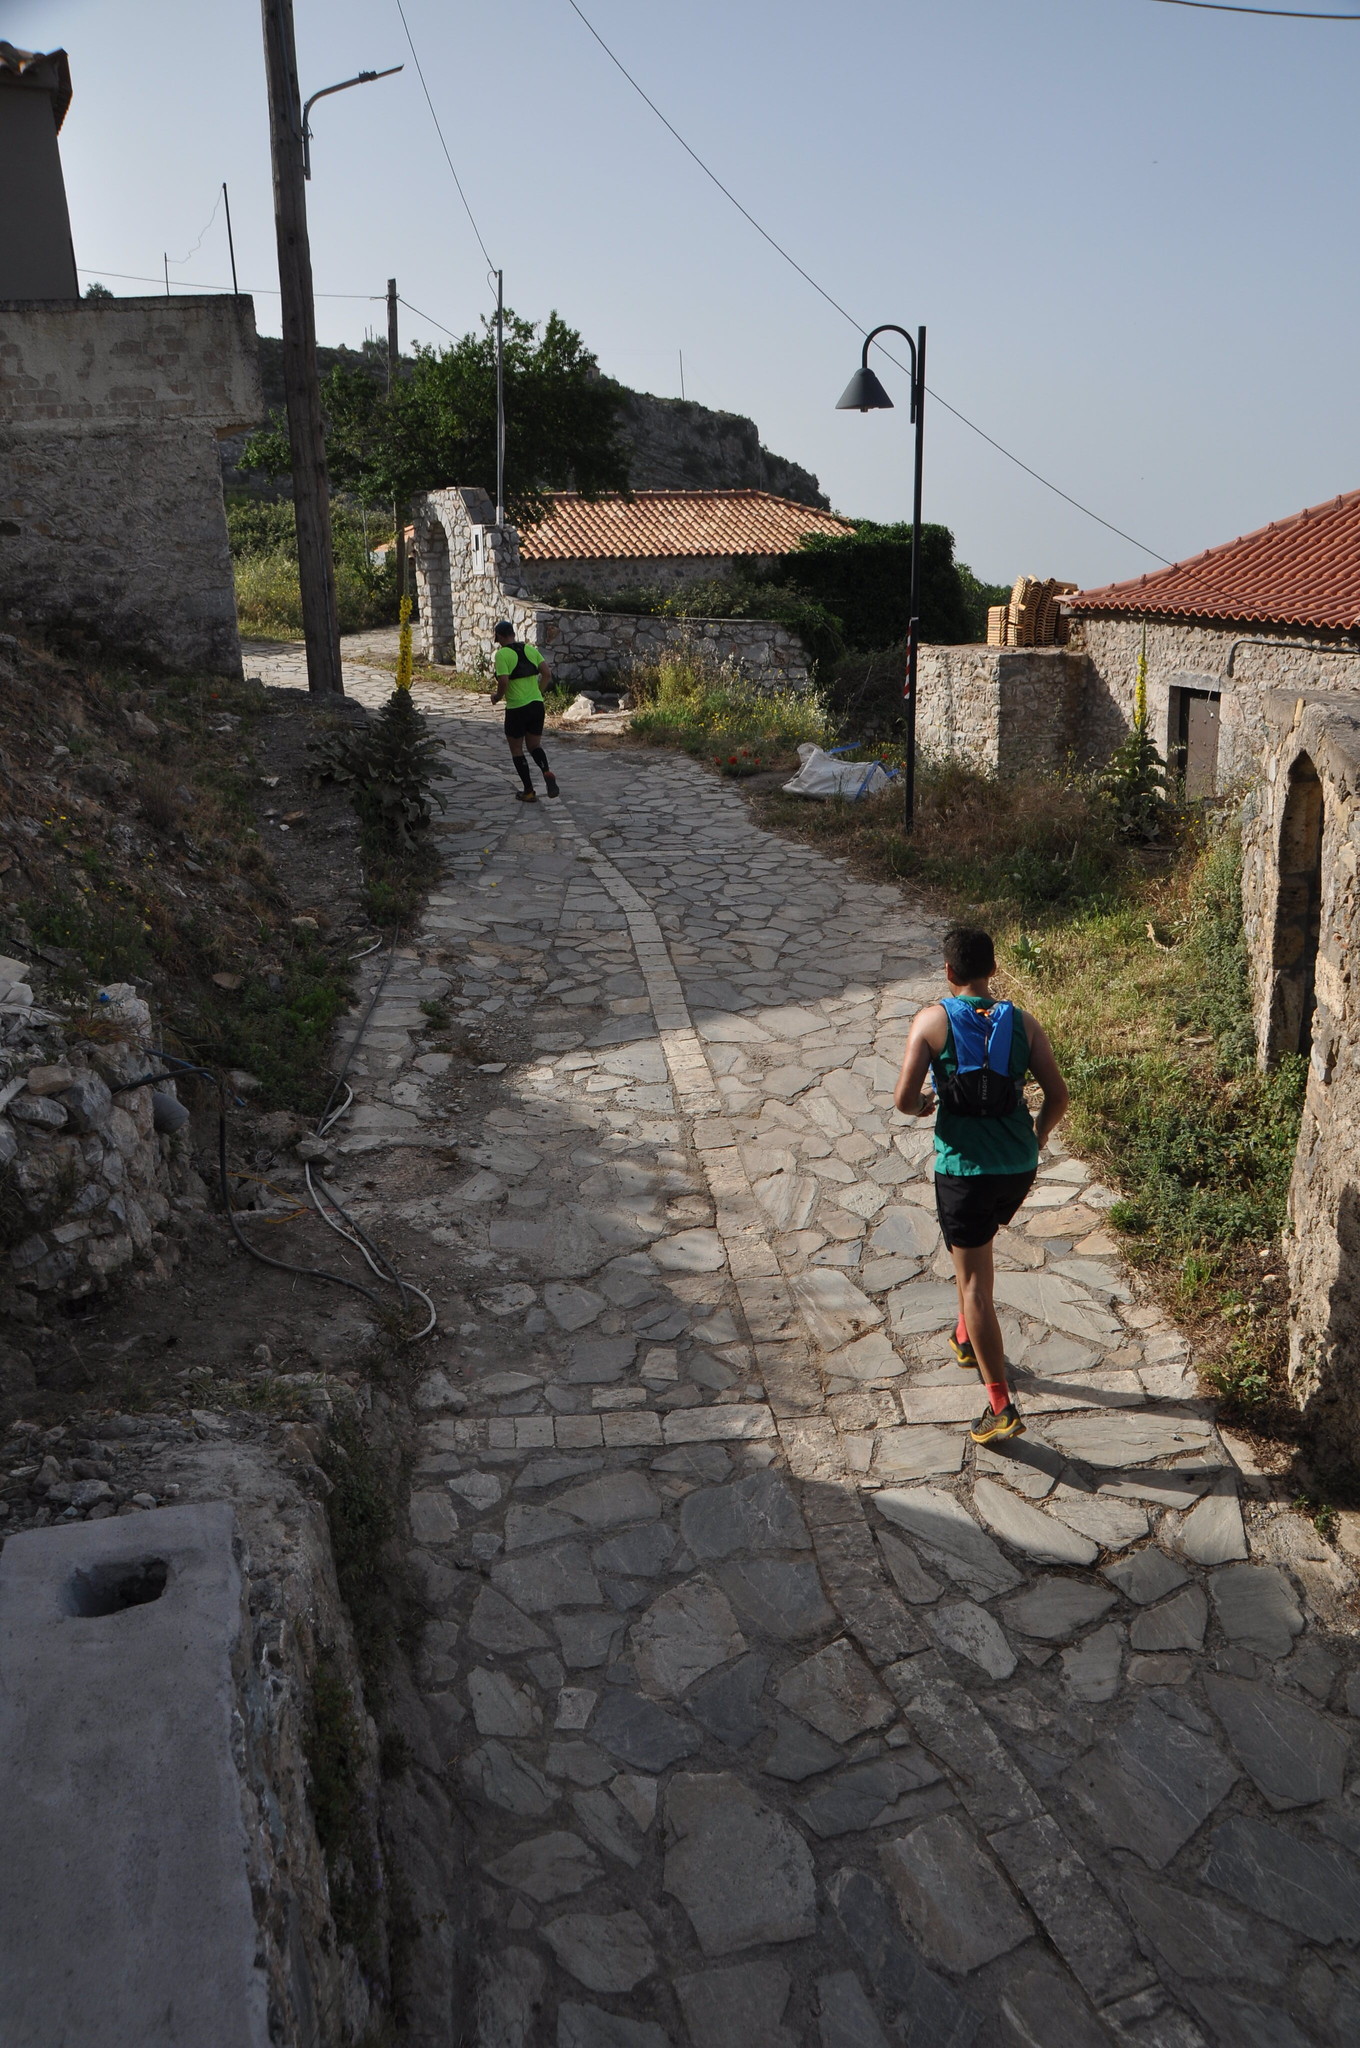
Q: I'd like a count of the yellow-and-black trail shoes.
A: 2